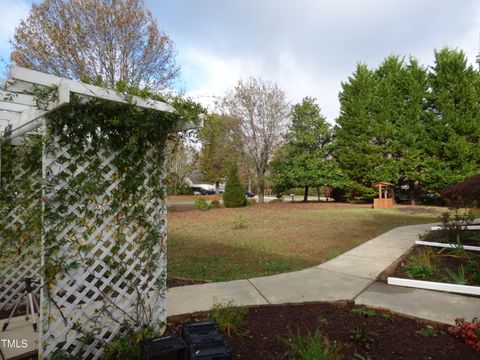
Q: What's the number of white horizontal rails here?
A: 3